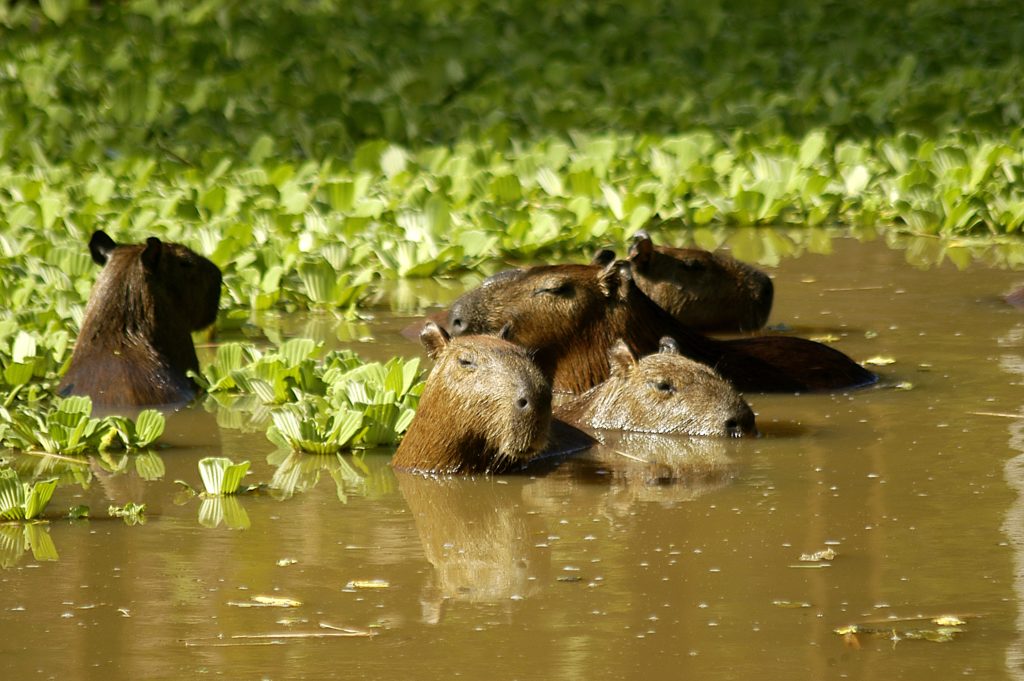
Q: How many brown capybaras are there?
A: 5